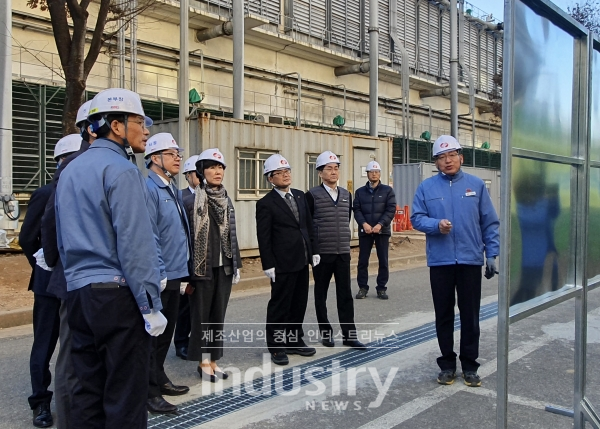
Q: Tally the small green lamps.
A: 4